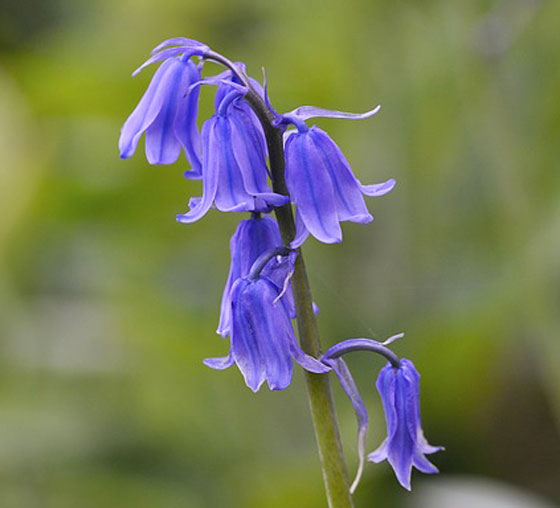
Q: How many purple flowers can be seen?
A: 6